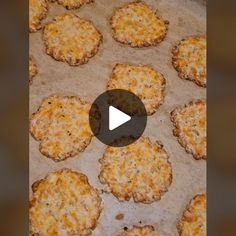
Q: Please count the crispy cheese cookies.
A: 13